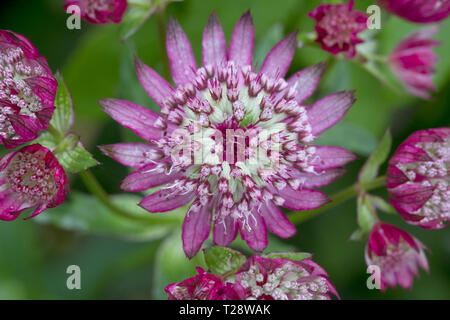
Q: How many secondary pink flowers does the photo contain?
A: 10